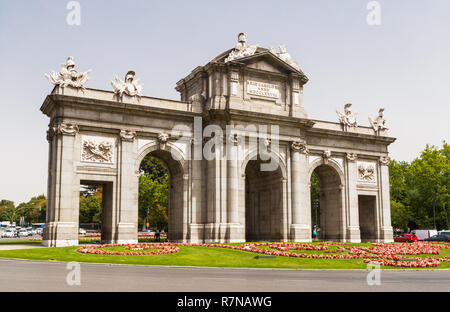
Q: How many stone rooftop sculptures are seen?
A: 6